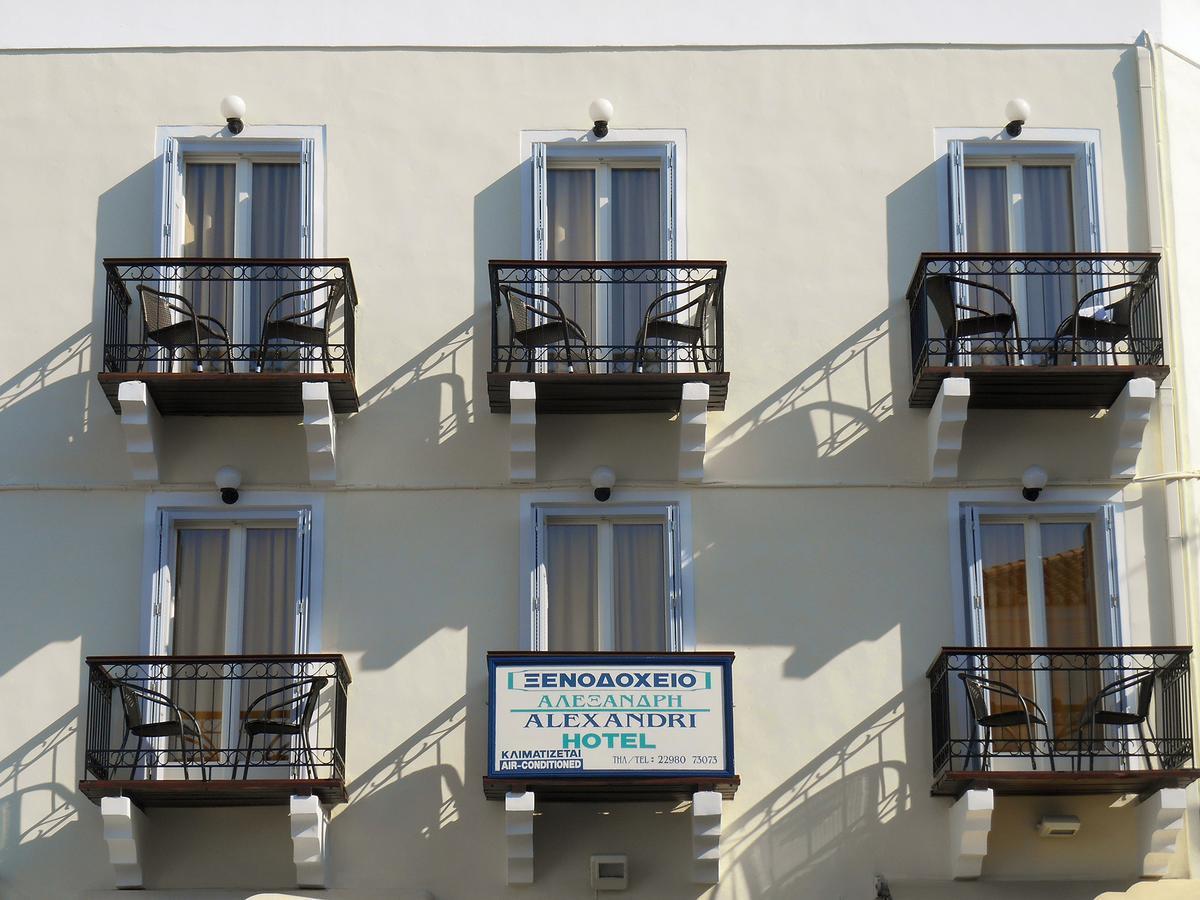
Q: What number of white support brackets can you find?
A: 12